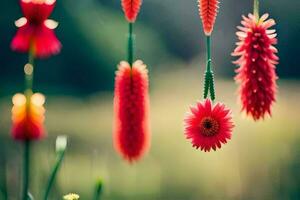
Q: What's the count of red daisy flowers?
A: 1